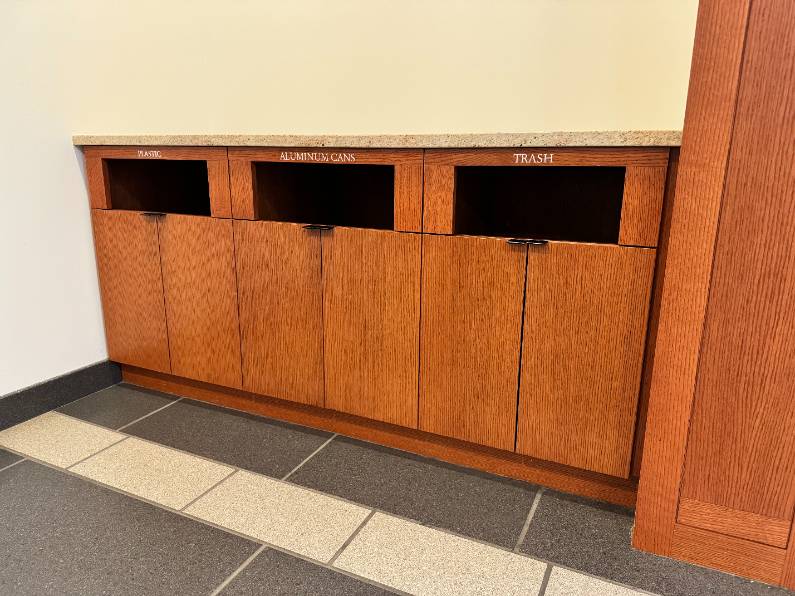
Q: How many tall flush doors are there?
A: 6